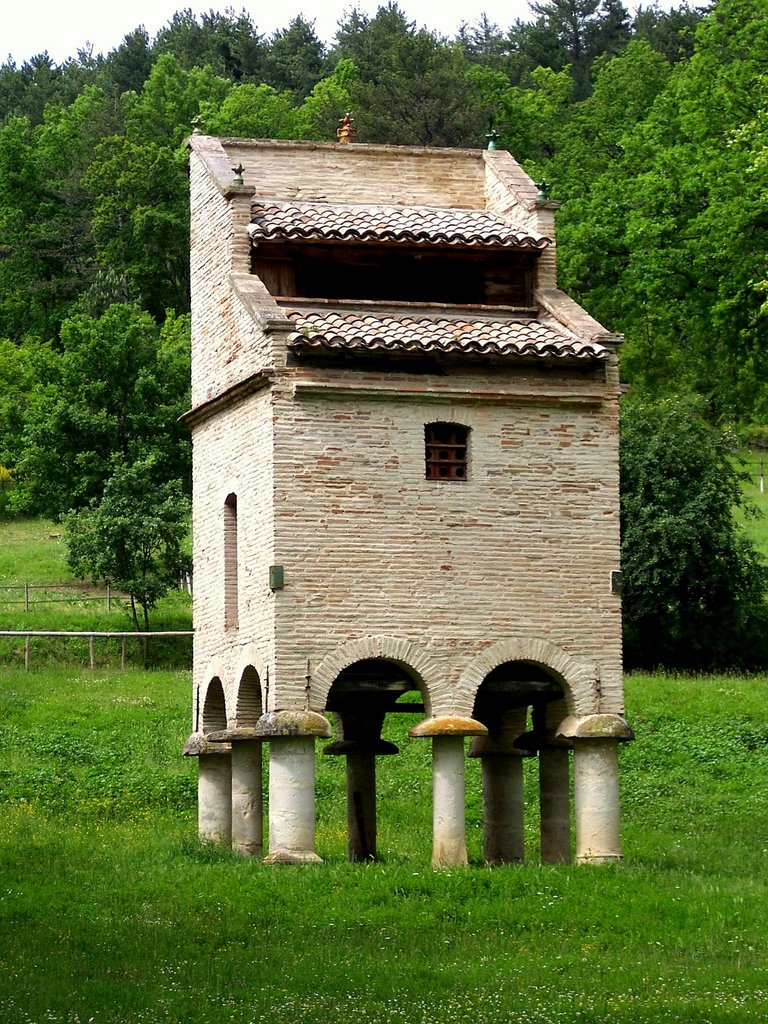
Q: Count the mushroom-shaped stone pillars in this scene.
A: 8